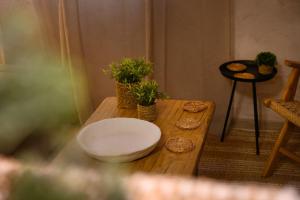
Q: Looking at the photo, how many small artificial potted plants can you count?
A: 3